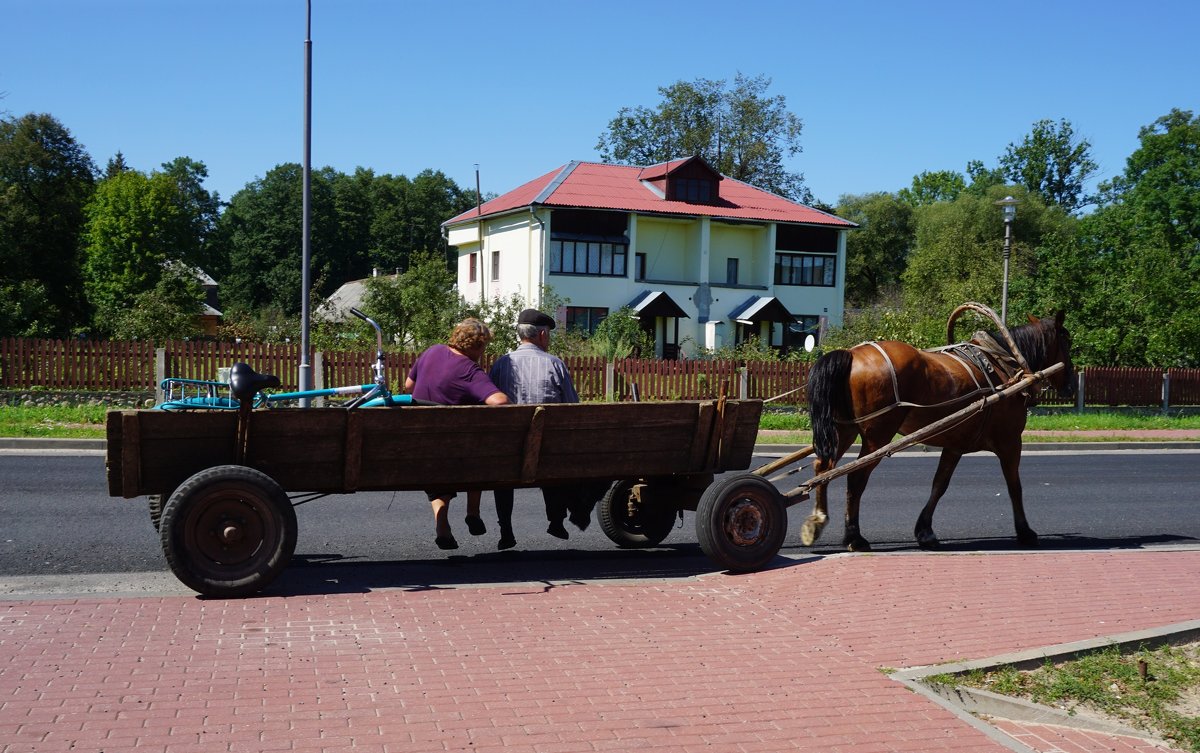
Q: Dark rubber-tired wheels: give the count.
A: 4